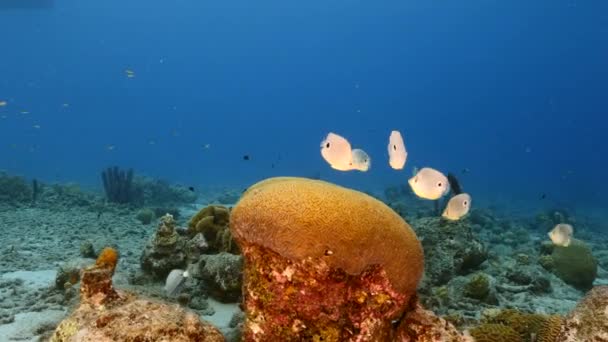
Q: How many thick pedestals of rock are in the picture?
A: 1